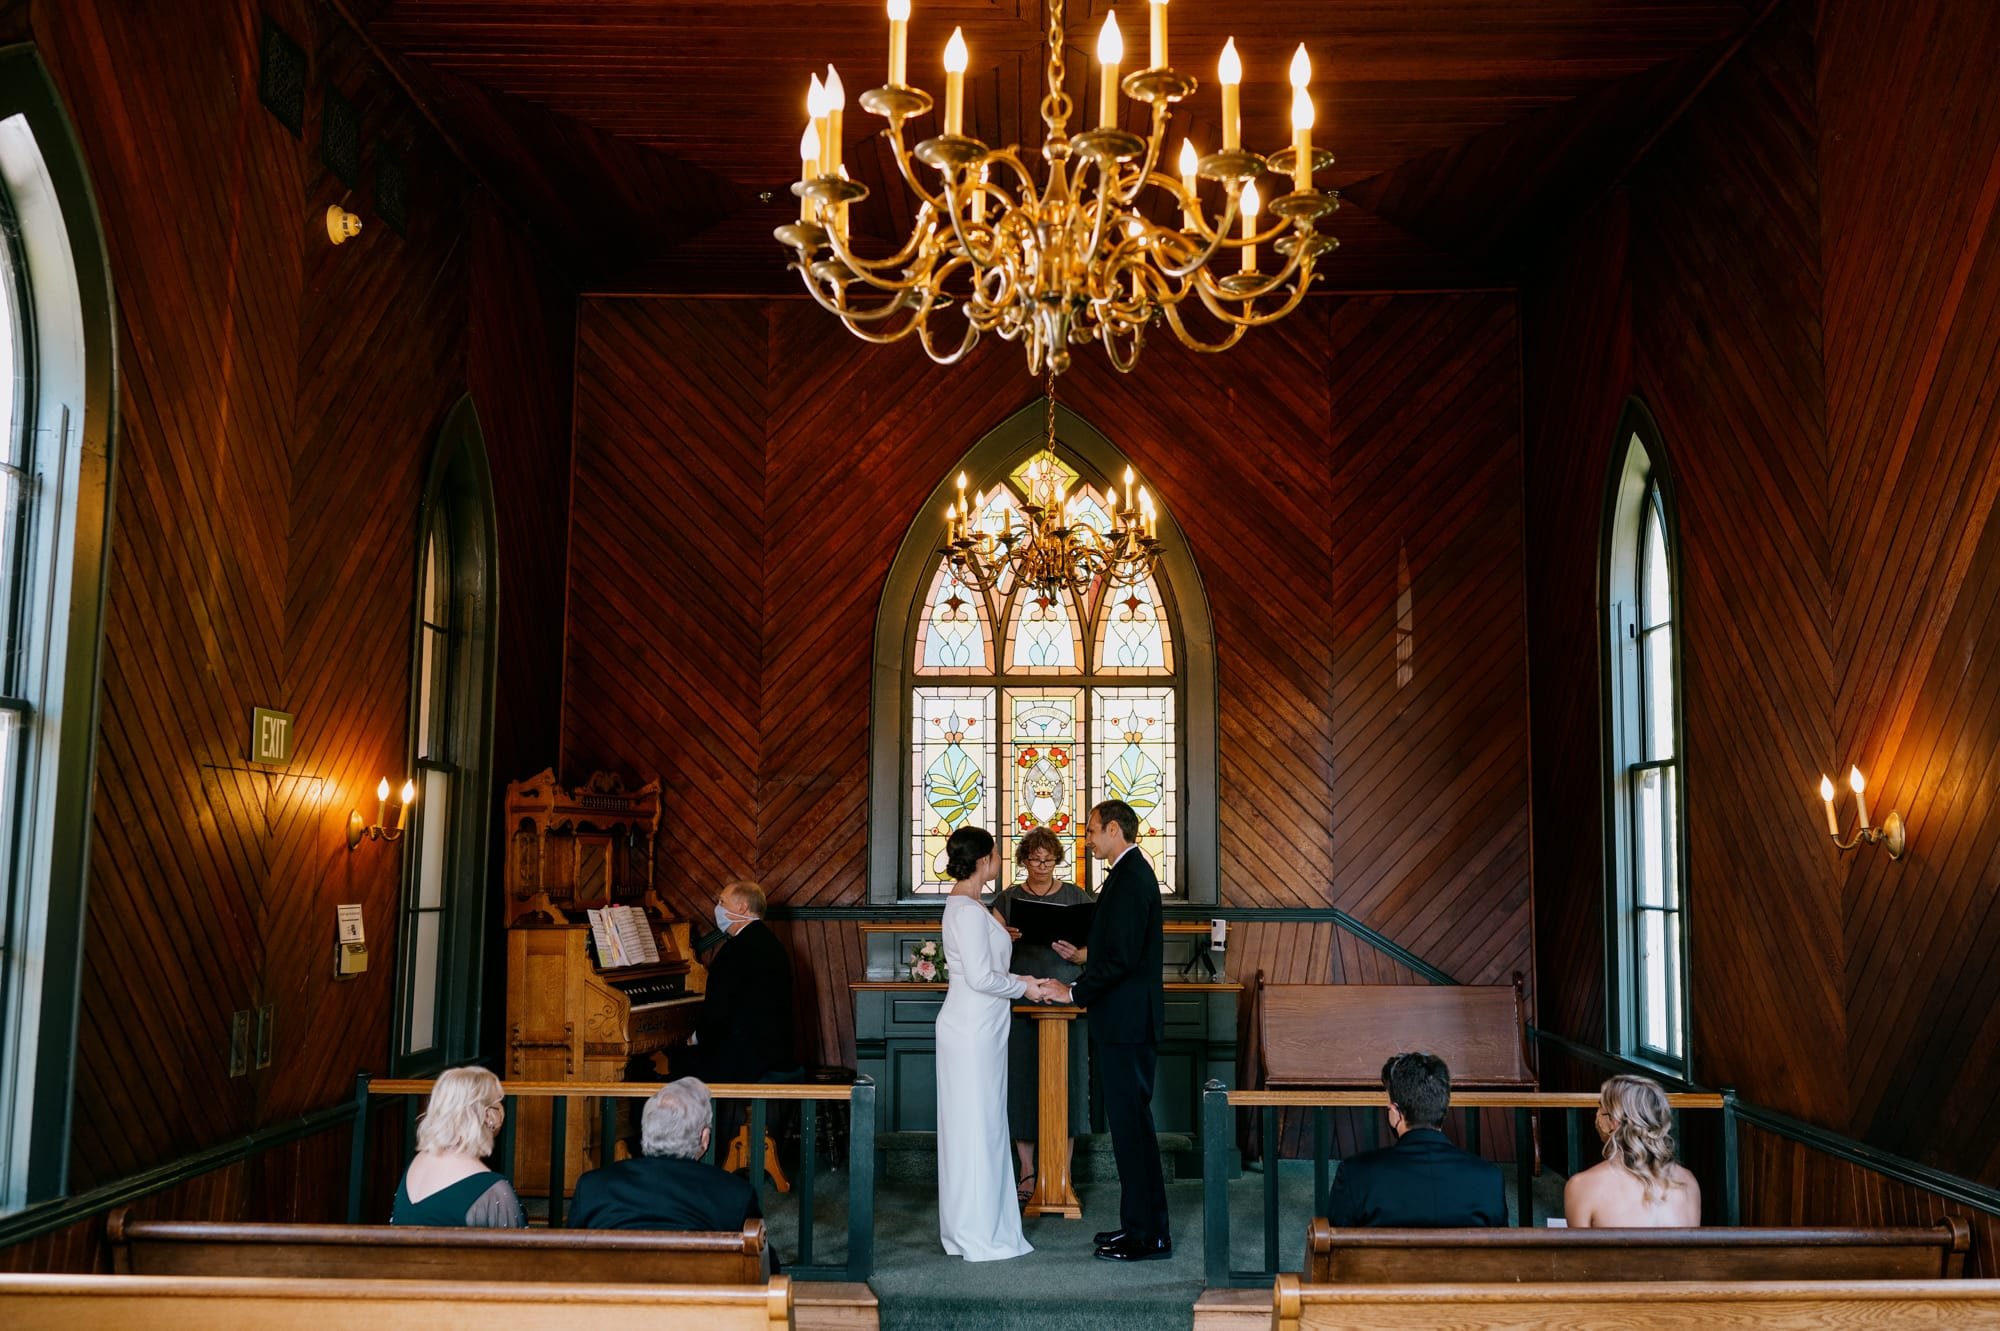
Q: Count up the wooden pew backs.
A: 5